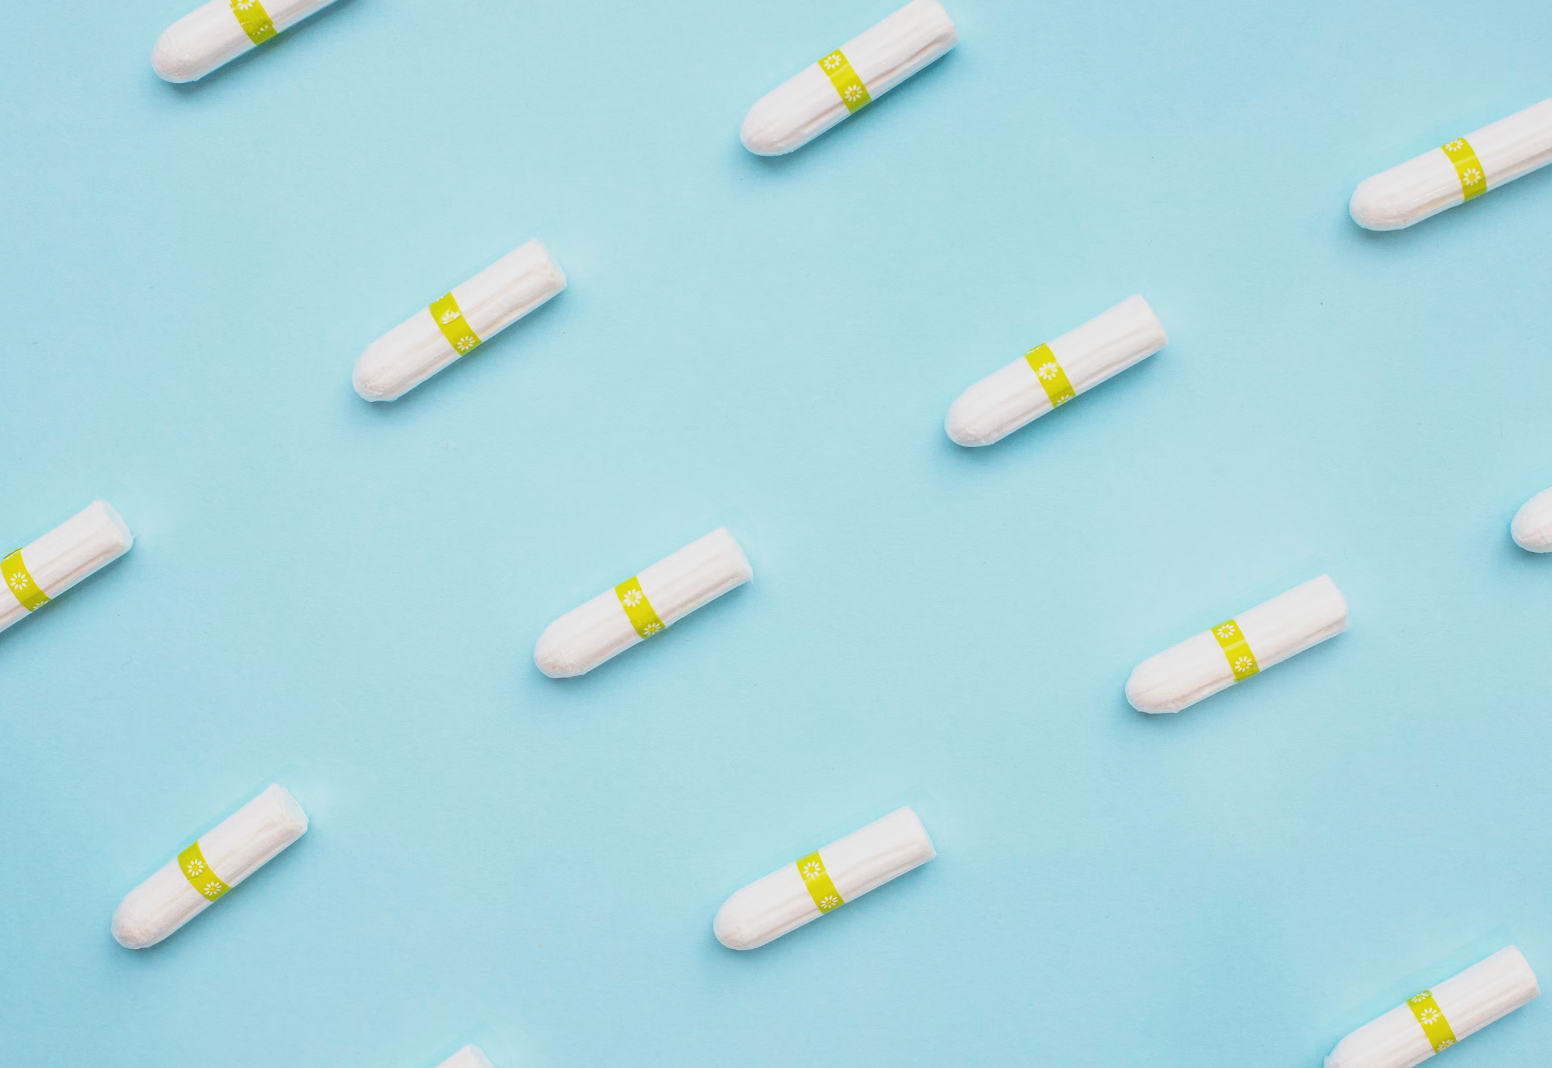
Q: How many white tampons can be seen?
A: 13